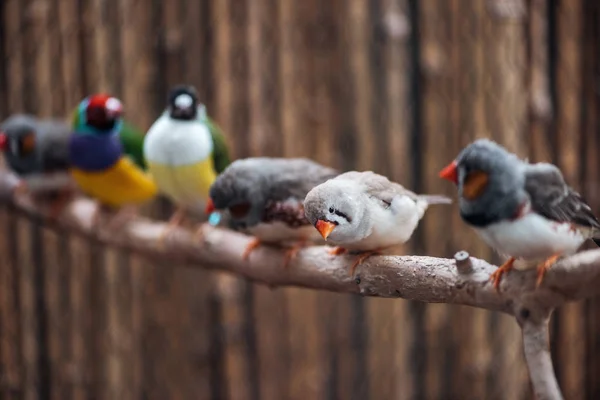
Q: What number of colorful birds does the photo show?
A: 2